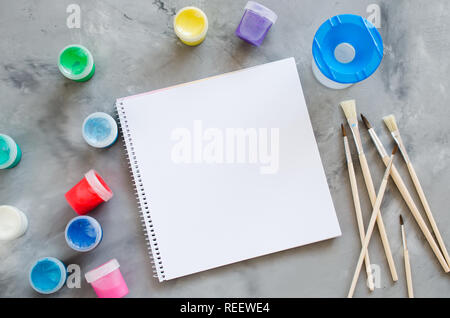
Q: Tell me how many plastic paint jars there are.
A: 10